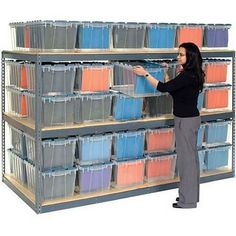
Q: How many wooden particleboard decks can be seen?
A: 3